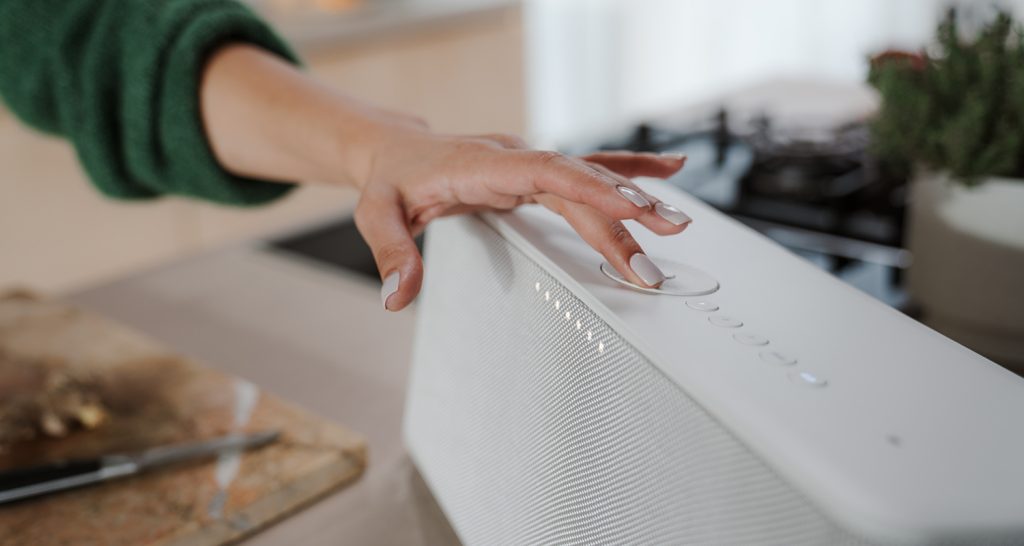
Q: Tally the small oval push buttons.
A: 5